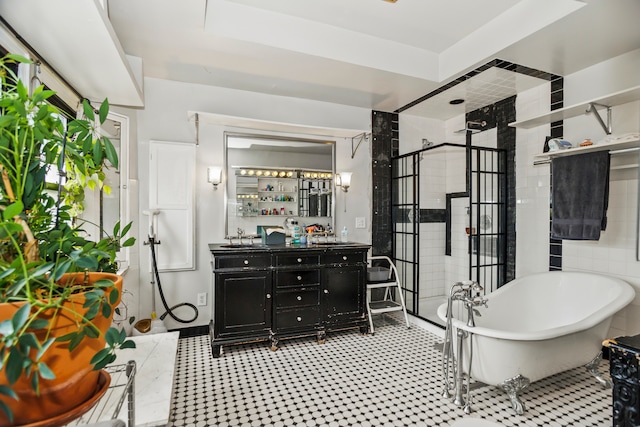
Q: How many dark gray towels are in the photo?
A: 1